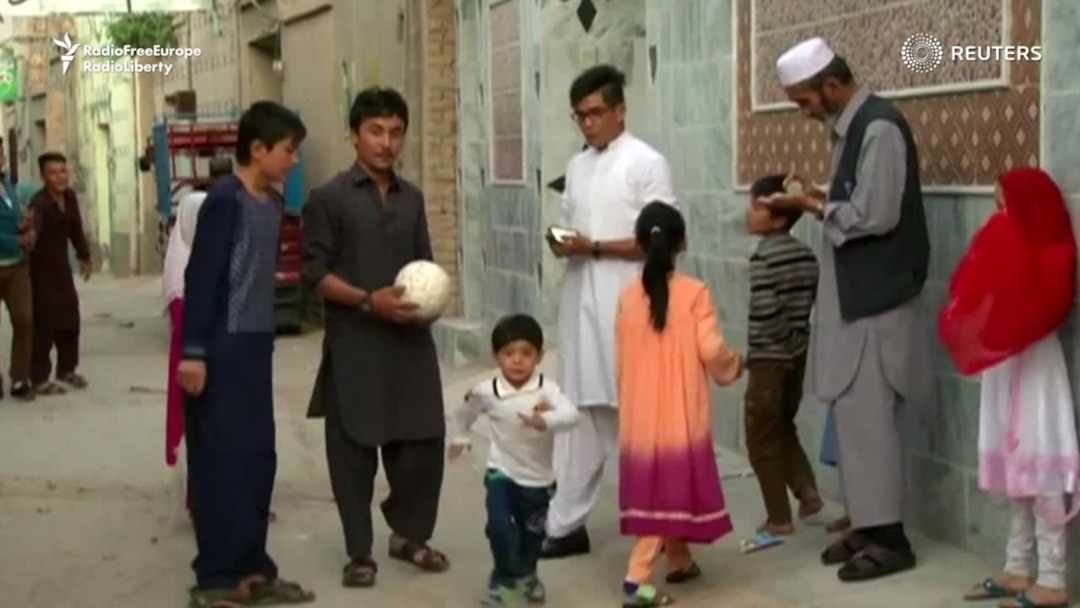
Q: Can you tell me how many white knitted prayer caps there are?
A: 1